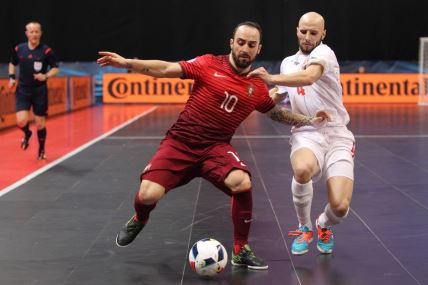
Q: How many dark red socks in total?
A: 2